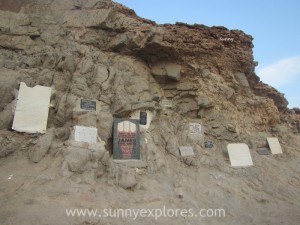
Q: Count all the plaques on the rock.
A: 11